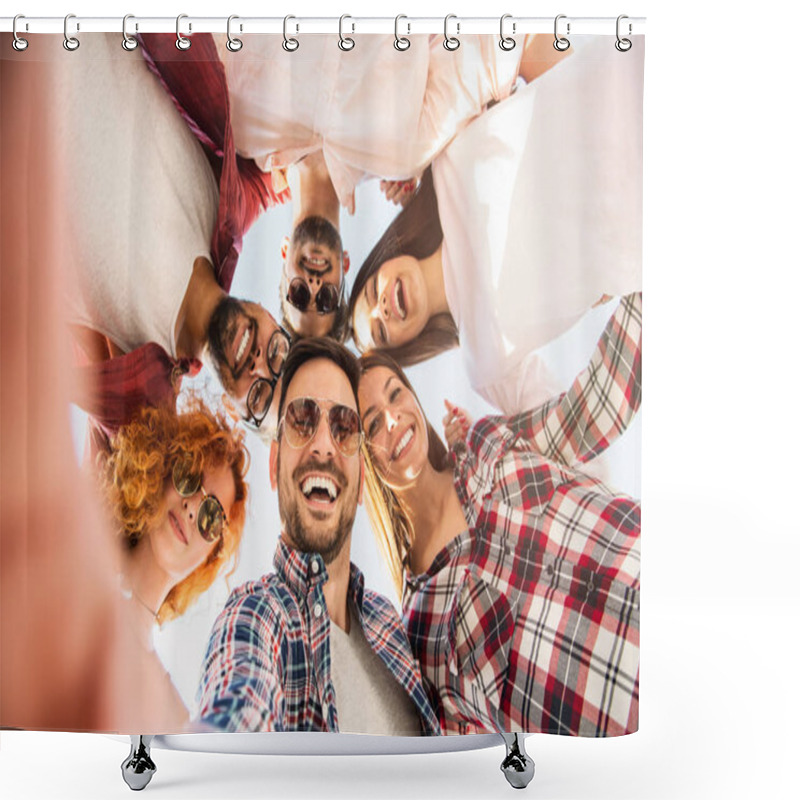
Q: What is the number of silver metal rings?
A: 12